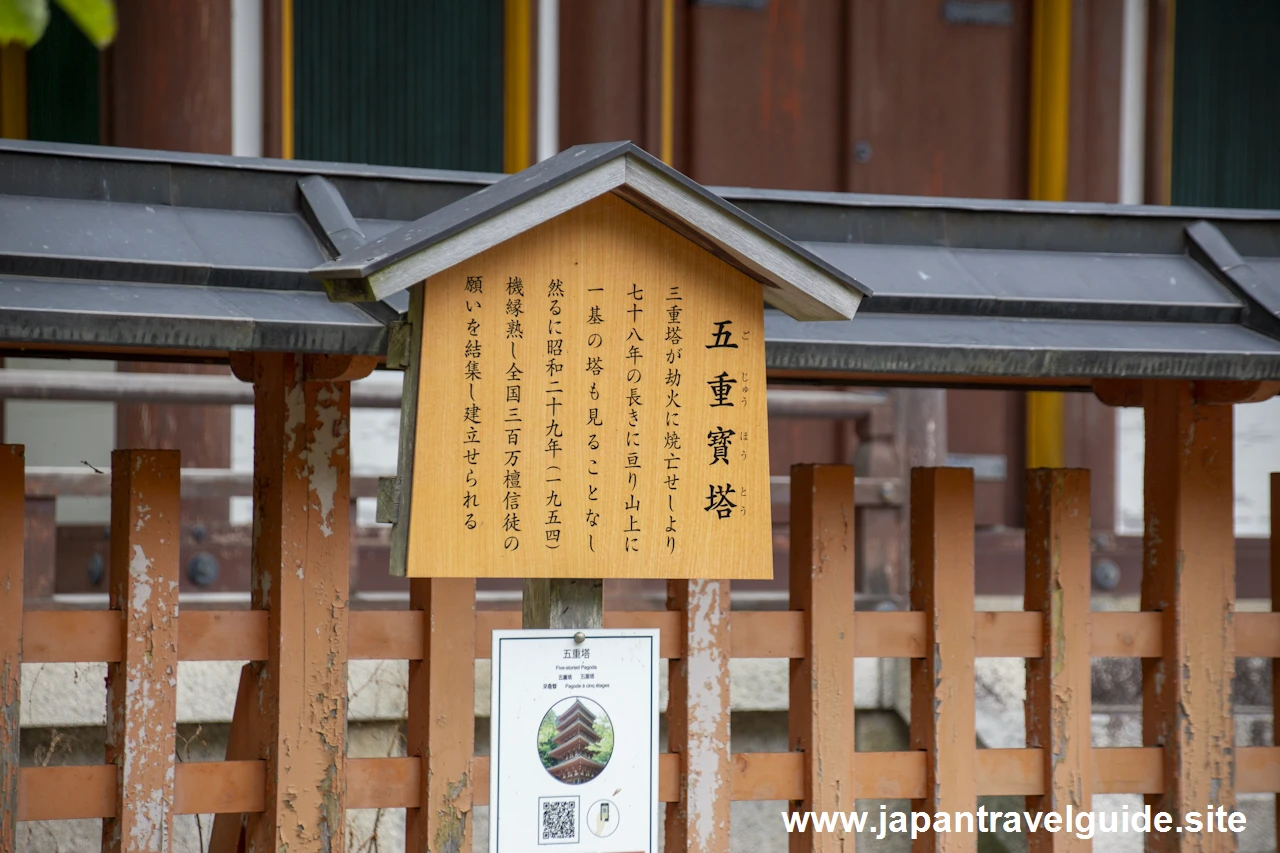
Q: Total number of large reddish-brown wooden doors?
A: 2